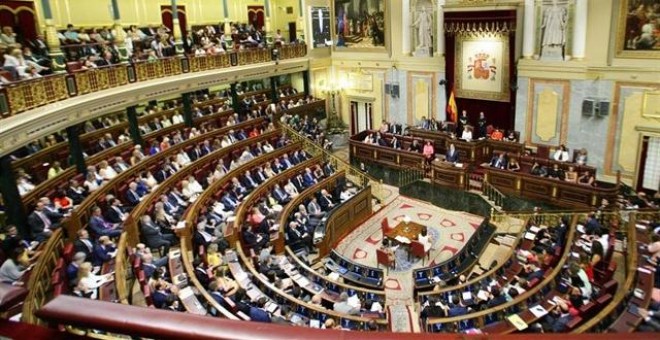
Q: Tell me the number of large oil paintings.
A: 2